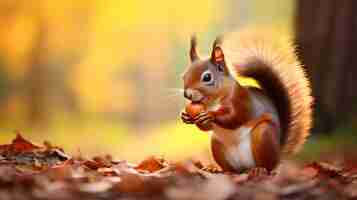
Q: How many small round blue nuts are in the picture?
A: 0